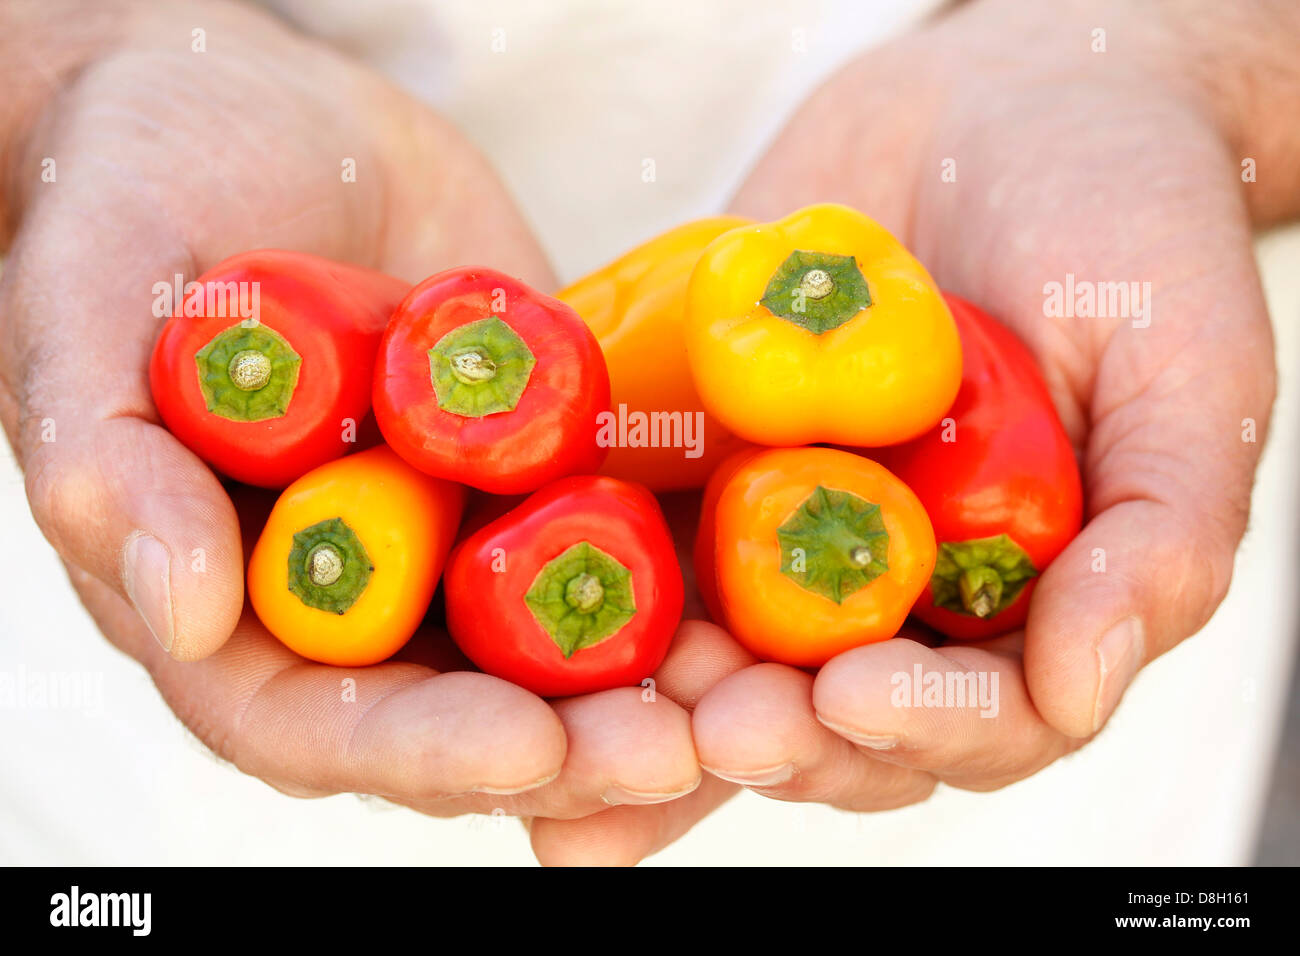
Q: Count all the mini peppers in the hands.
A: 8